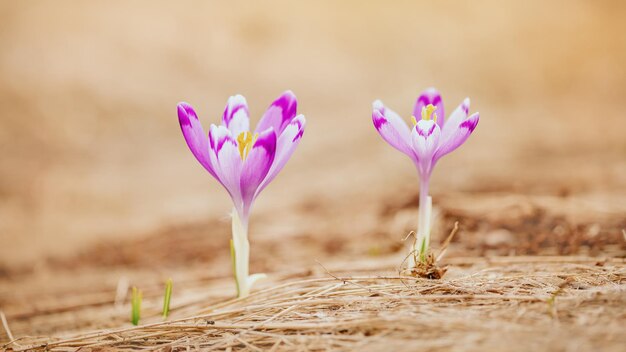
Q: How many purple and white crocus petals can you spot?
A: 12